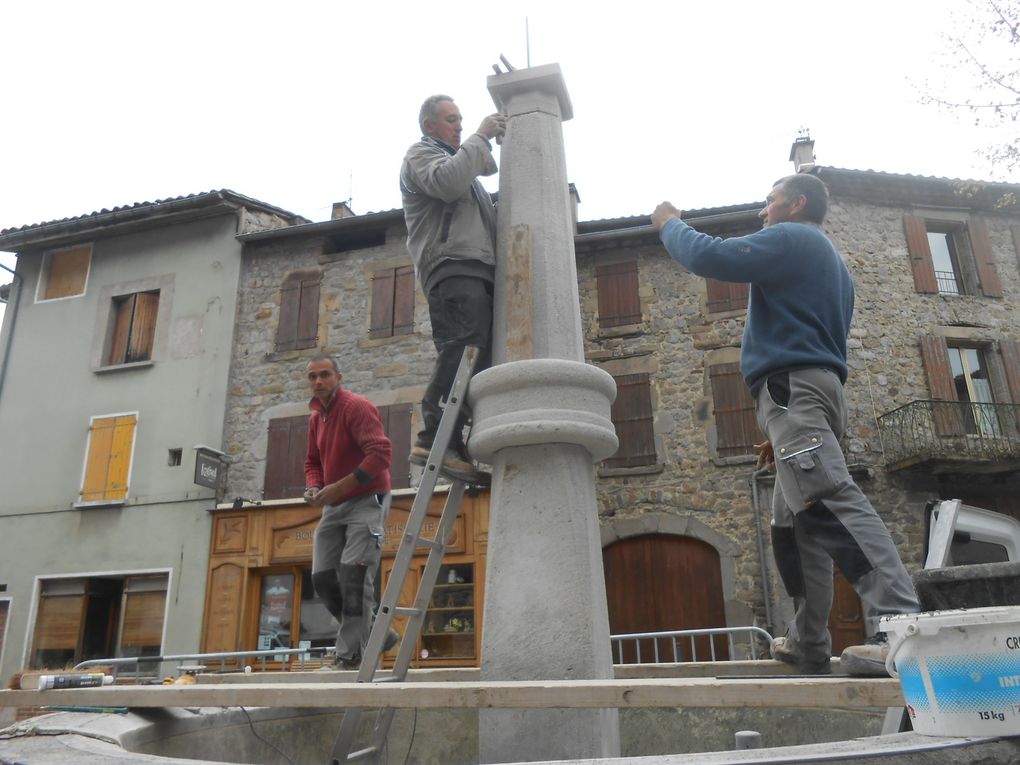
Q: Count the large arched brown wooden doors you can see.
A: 1